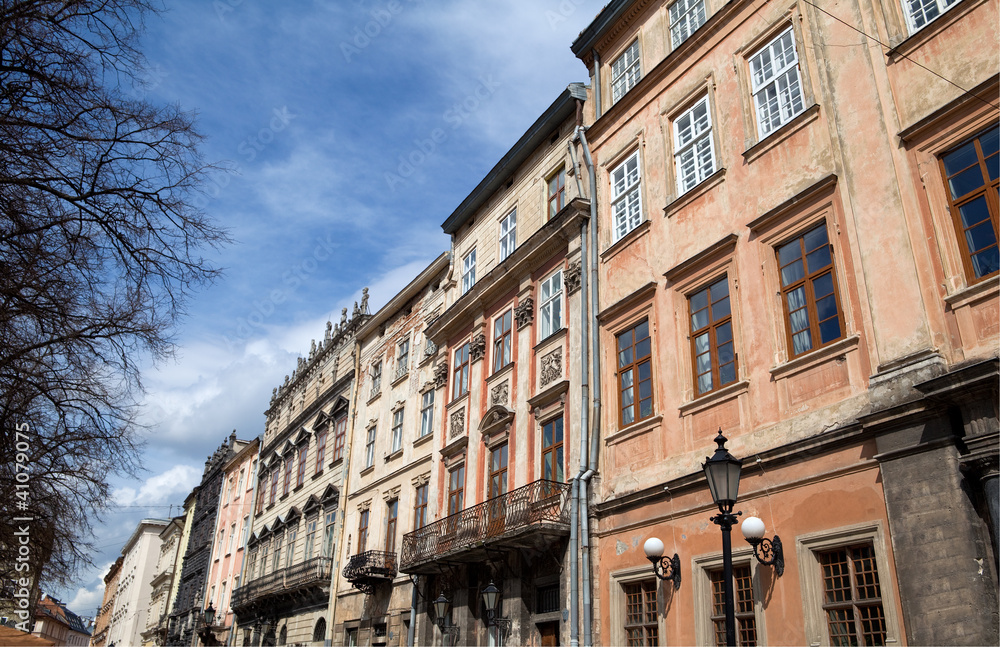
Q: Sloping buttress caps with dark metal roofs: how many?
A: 0